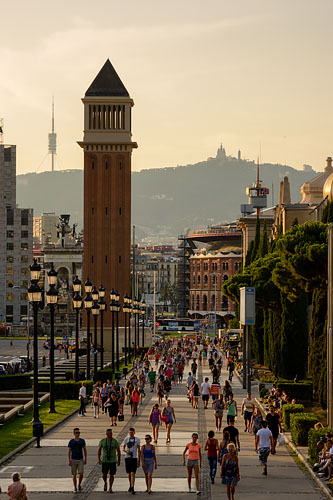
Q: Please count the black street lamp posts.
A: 13